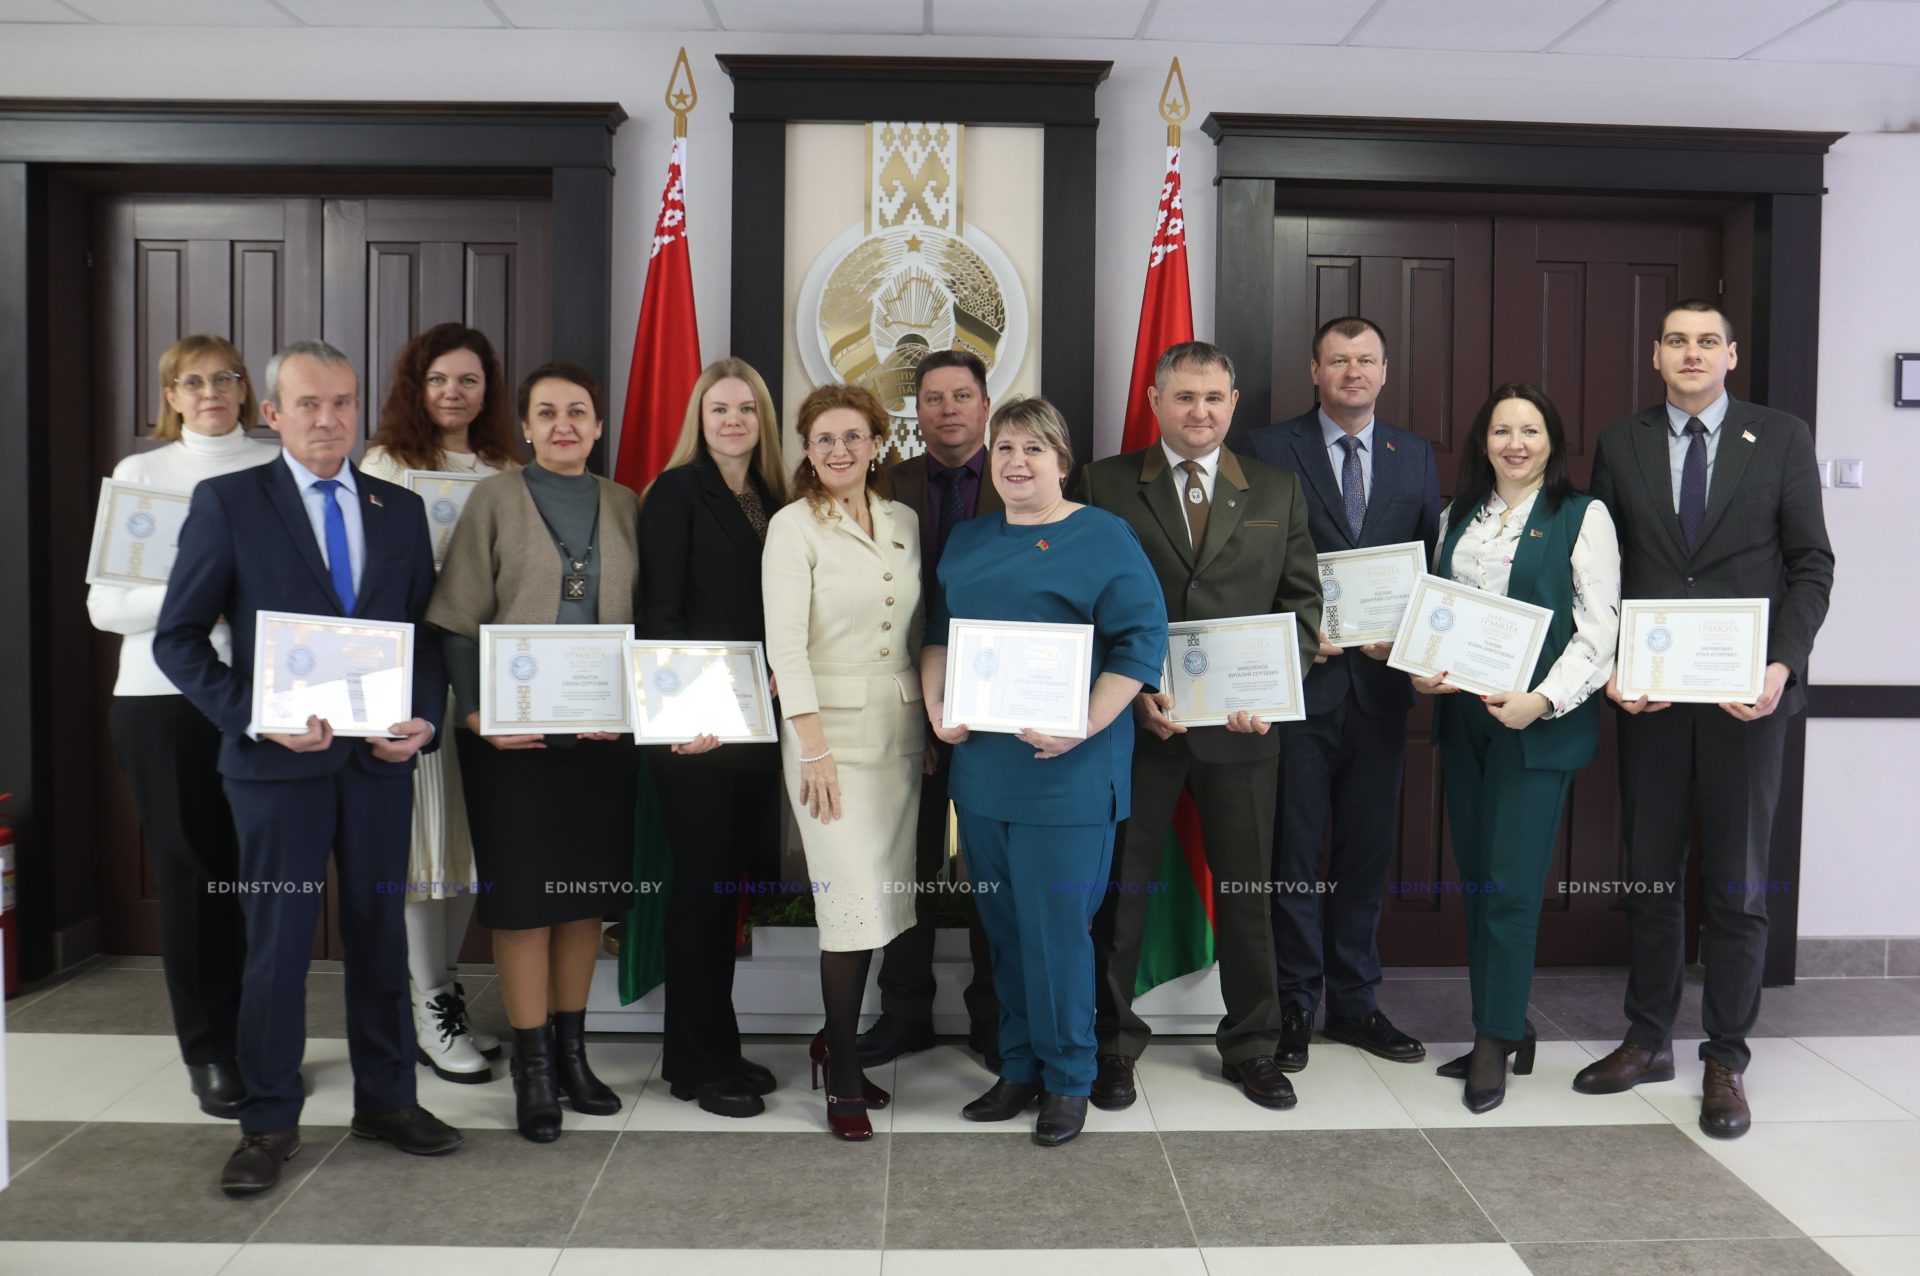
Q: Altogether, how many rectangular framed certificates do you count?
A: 10